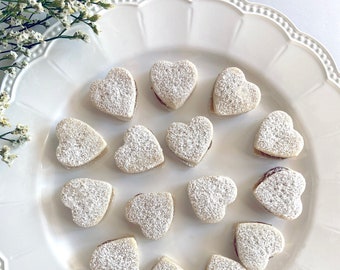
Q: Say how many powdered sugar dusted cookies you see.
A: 15